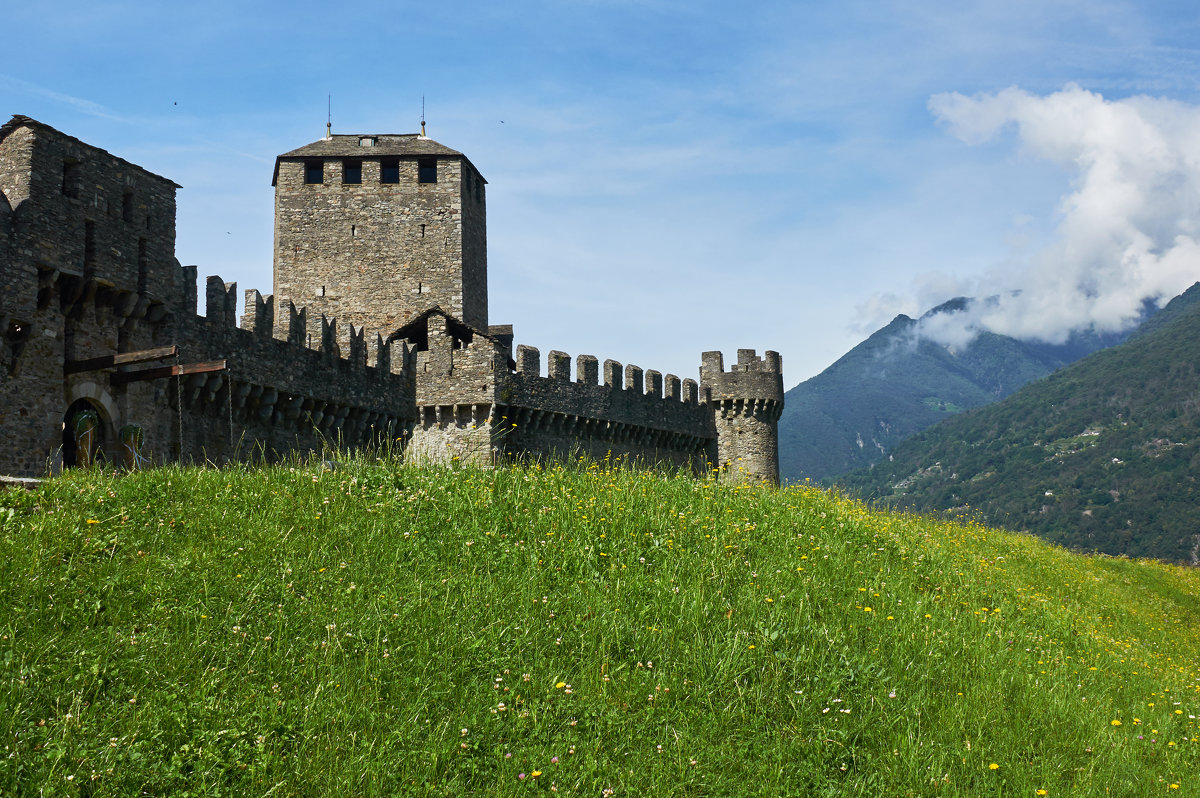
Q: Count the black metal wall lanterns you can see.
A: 0